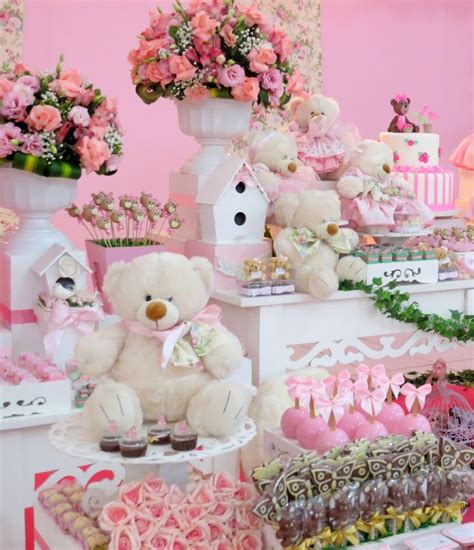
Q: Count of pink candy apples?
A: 9